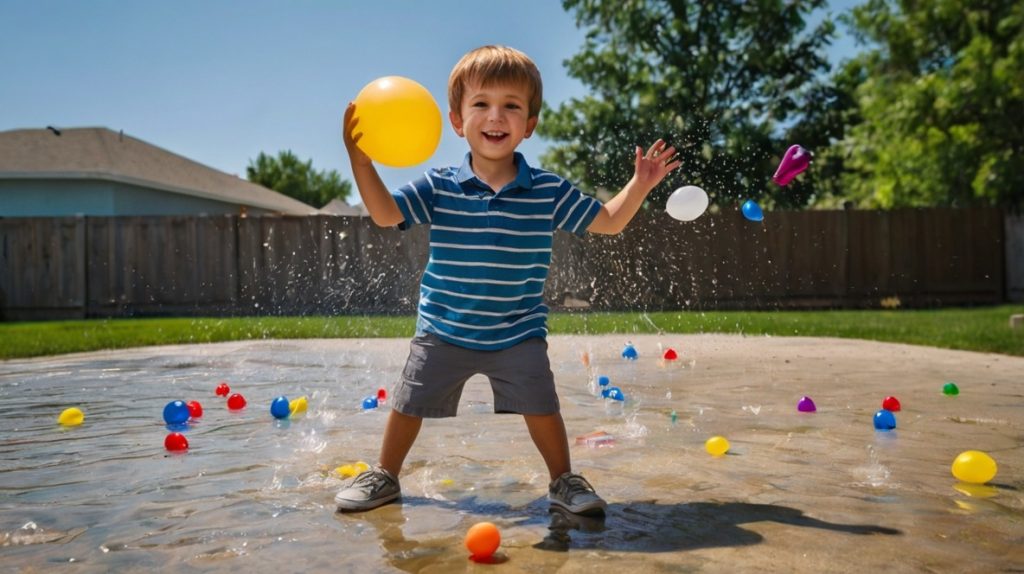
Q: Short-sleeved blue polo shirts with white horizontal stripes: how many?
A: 1